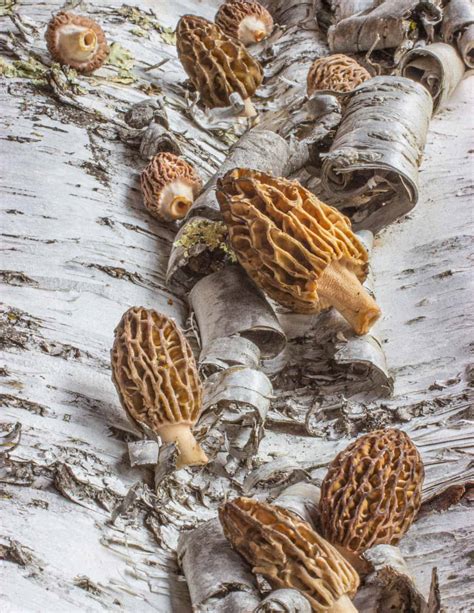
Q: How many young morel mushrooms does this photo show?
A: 4